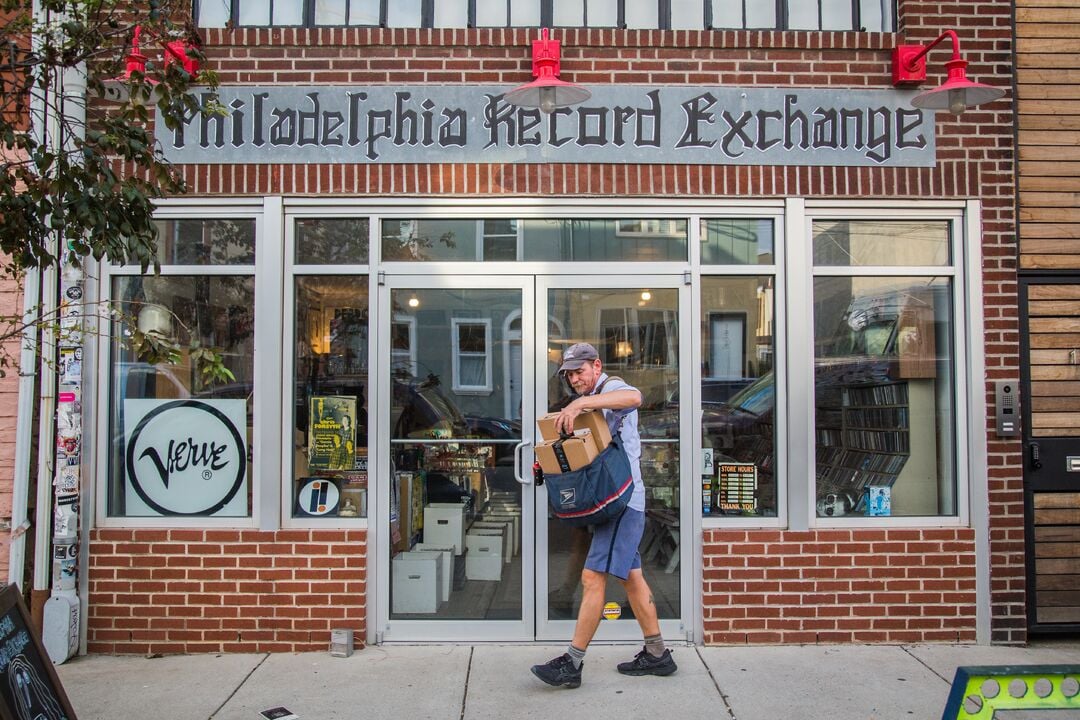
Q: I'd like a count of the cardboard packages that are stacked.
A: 2